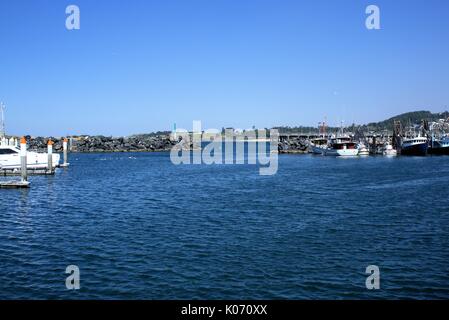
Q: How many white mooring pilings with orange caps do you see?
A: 3